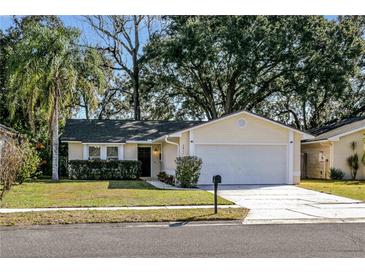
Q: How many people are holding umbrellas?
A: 0